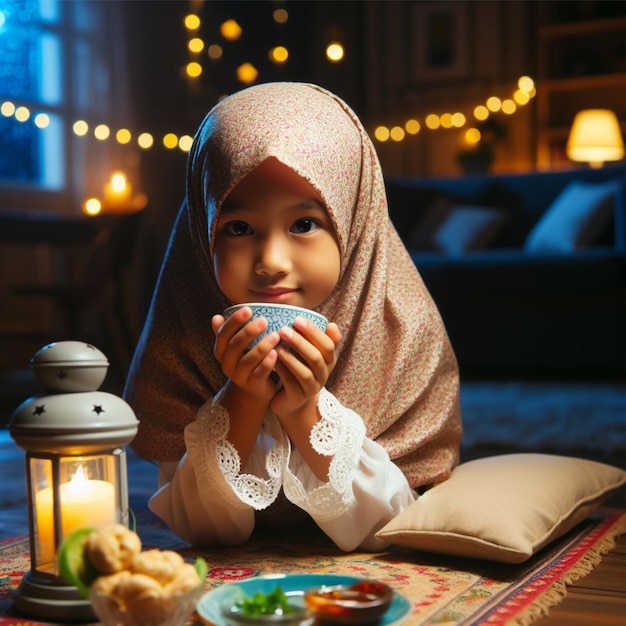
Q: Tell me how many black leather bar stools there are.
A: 0